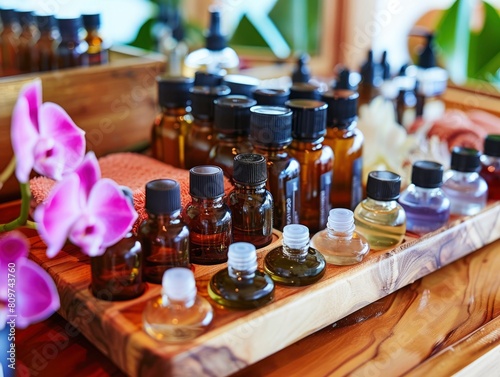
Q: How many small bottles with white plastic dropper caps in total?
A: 4